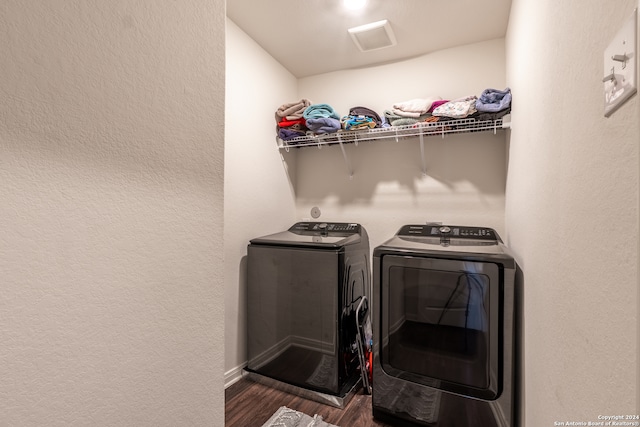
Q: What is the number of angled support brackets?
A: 2